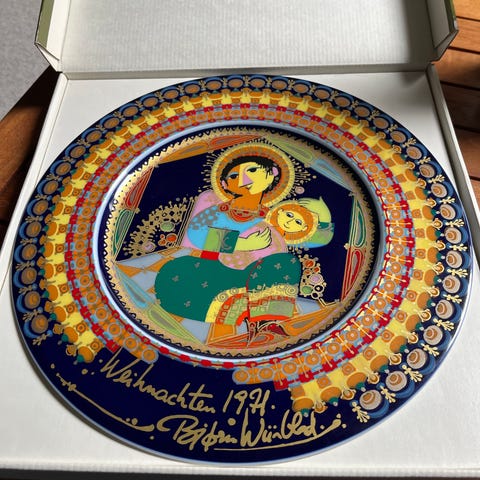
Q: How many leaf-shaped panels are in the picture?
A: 12